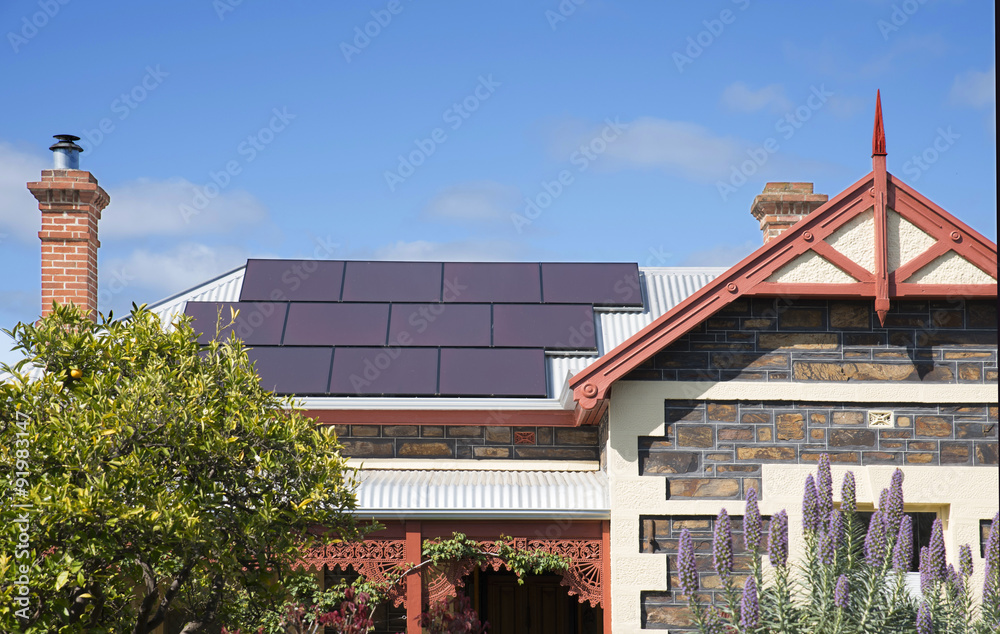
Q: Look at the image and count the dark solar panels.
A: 11